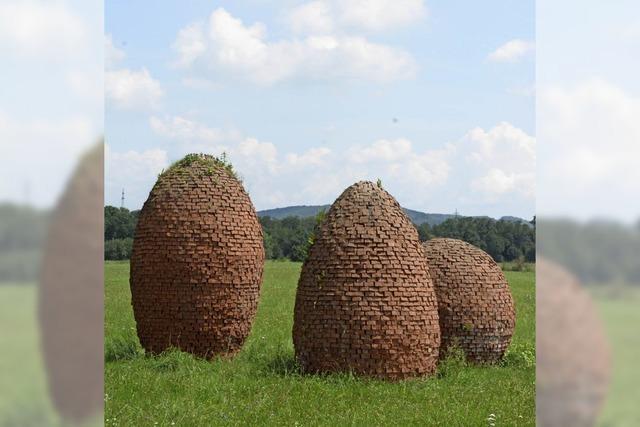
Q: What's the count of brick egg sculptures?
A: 3